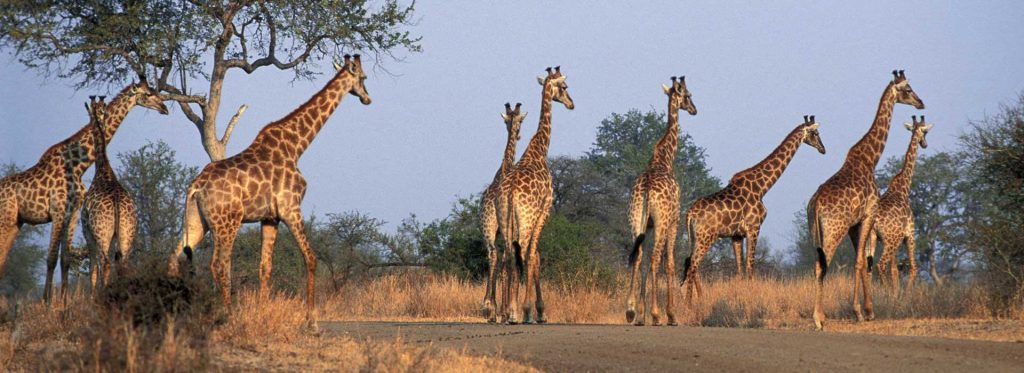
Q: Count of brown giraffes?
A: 9